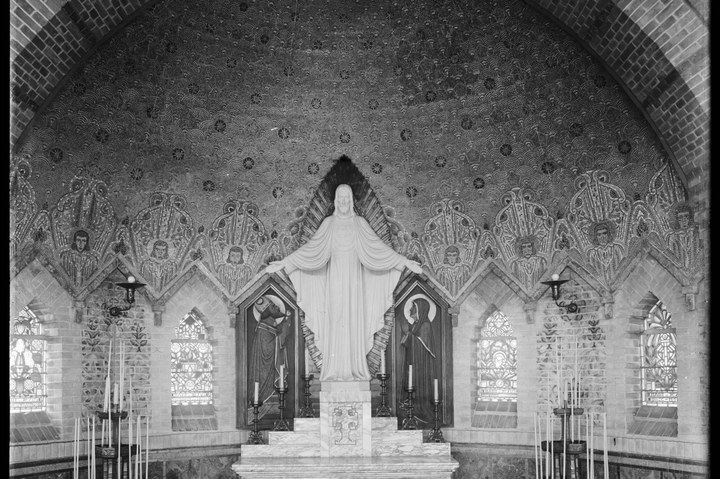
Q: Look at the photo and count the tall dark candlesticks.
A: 6